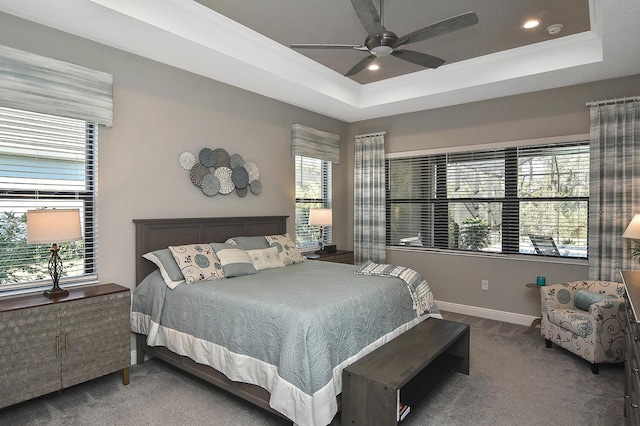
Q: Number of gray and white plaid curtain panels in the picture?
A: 2